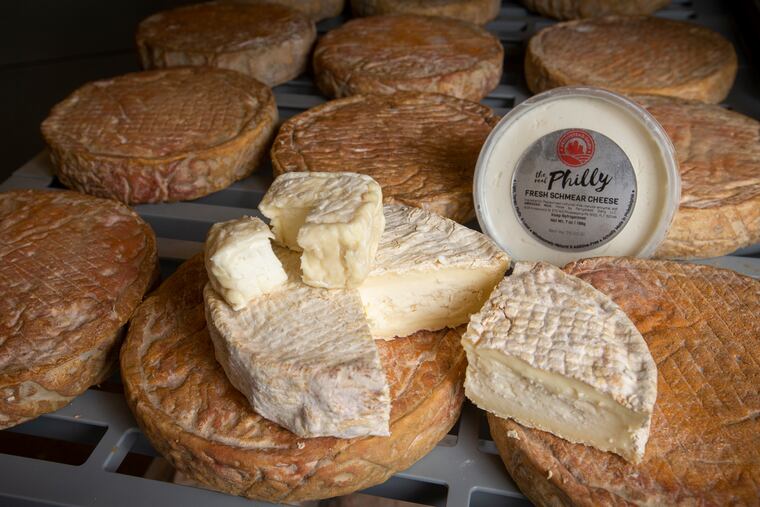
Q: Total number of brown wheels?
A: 12